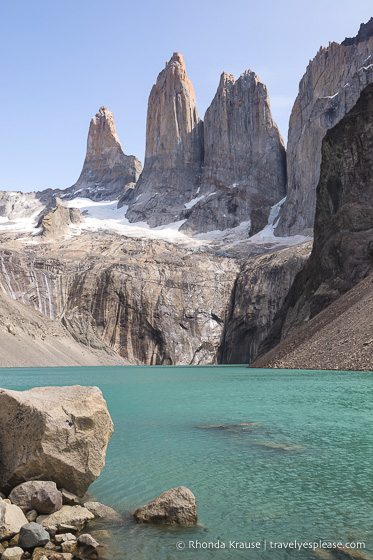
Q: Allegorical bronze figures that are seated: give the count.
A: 0